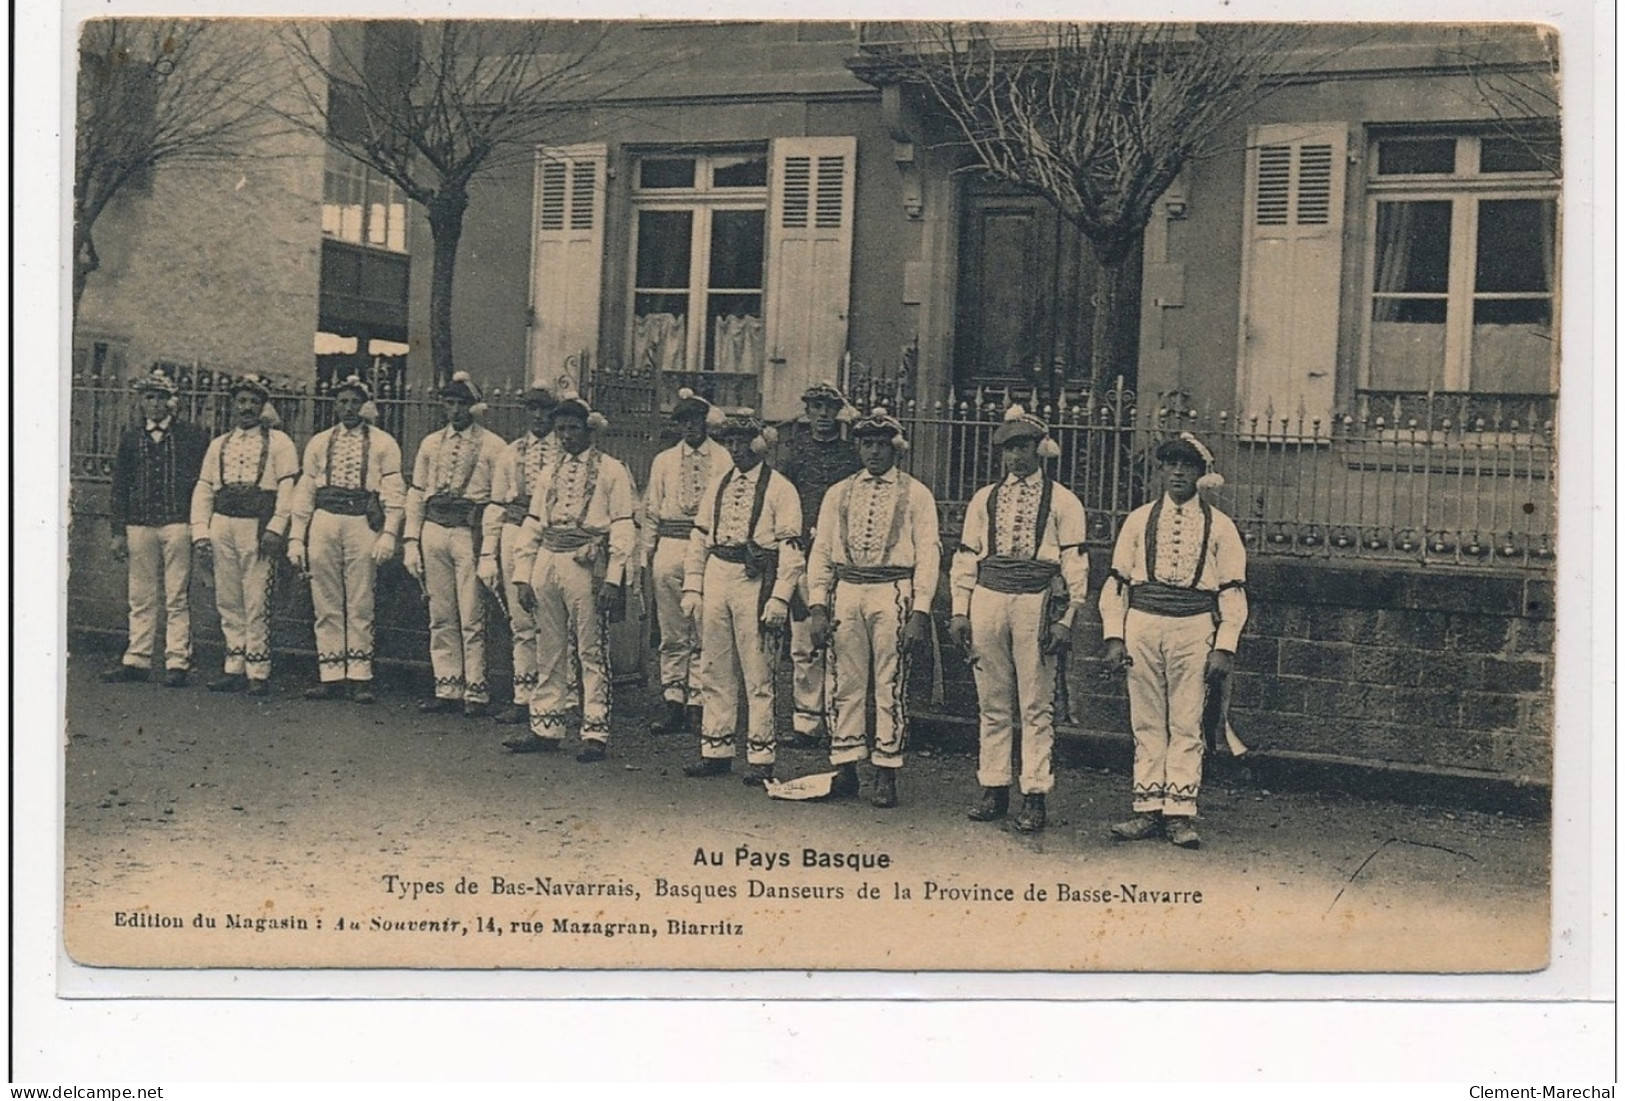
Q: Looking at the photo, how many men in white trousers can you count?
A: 12